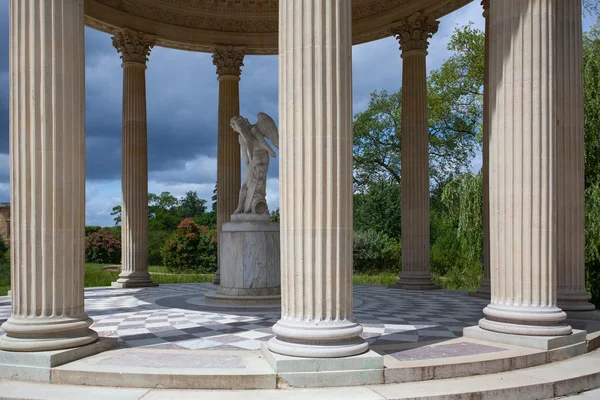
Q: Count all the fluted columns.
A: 8